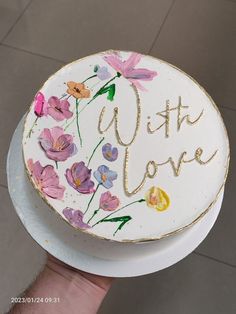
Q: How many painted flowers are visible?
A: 13